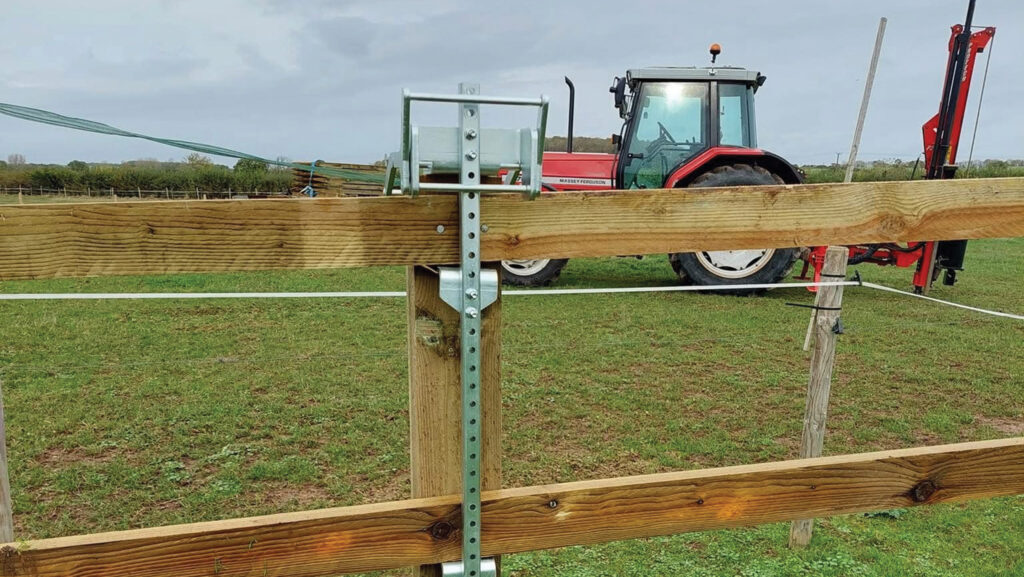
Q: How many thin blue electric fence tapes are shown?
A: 0